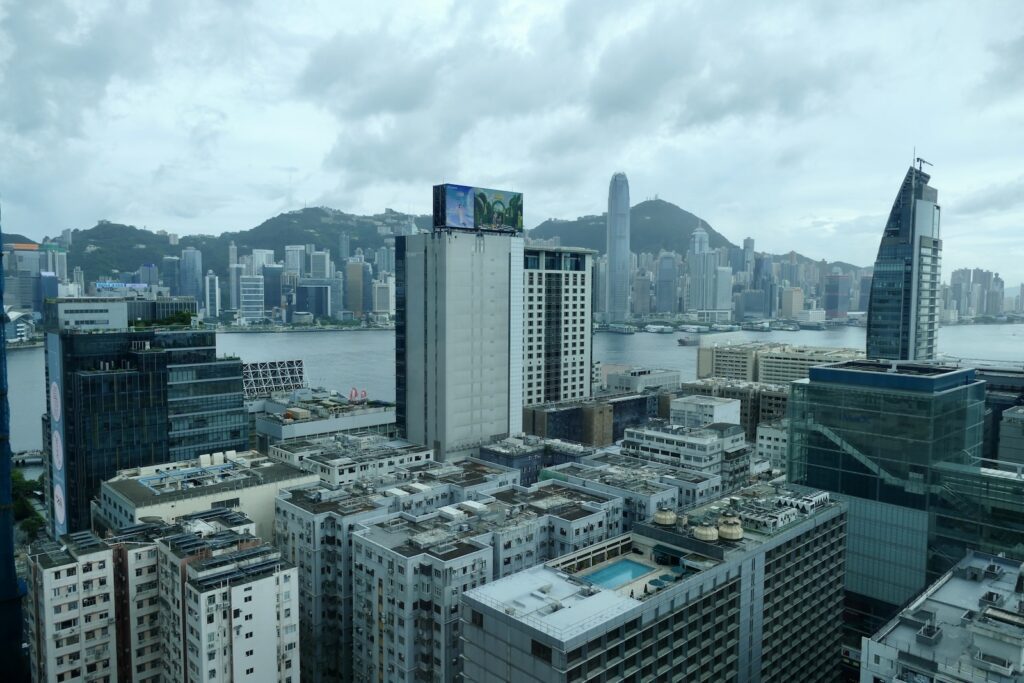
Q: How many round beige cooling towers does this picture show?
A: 4